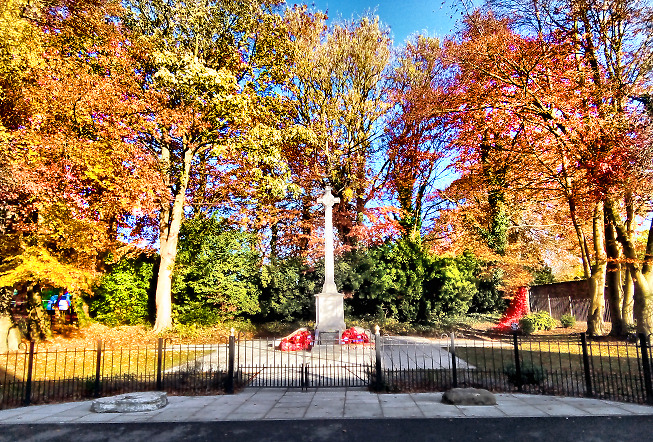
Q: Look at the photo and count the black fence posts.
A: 9